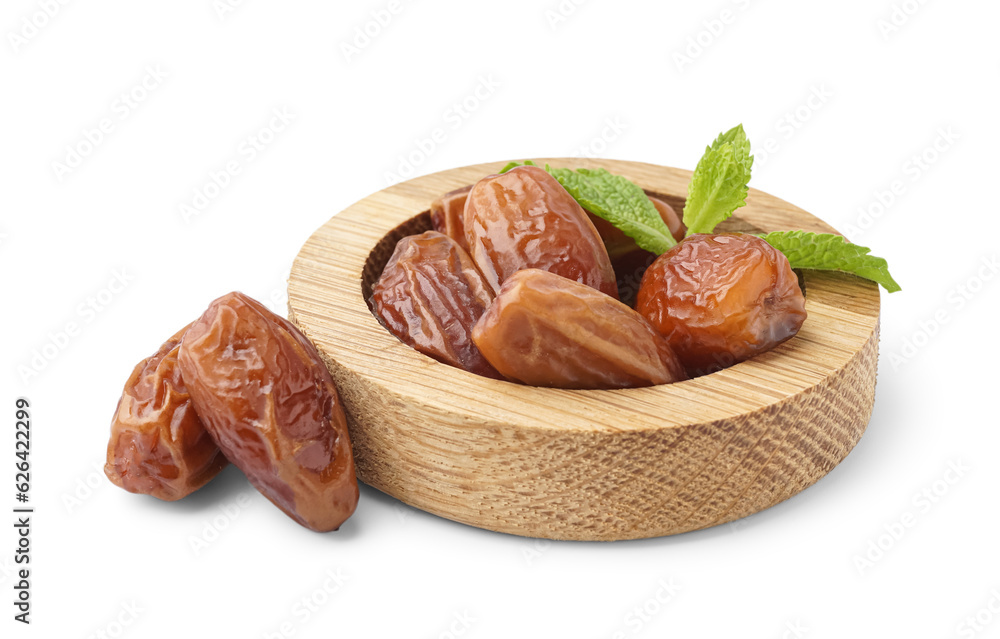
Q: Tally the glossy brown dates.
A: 8